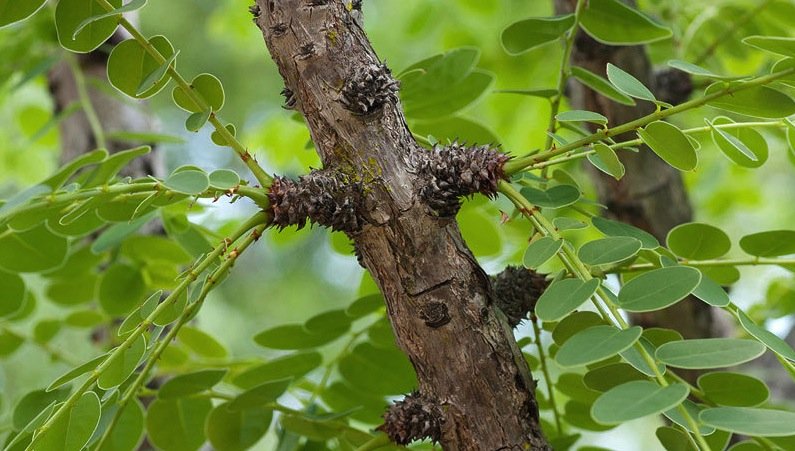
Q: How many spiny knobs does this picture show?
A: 5